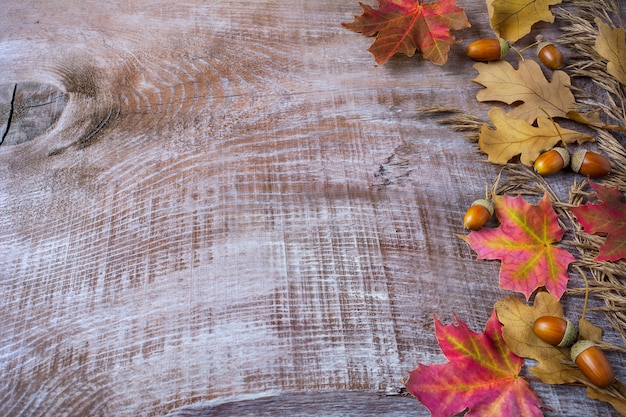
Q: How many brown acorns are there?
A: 7